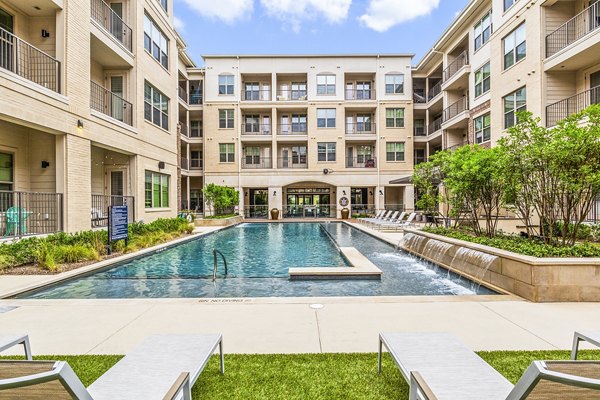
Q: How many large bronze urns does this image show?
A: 2